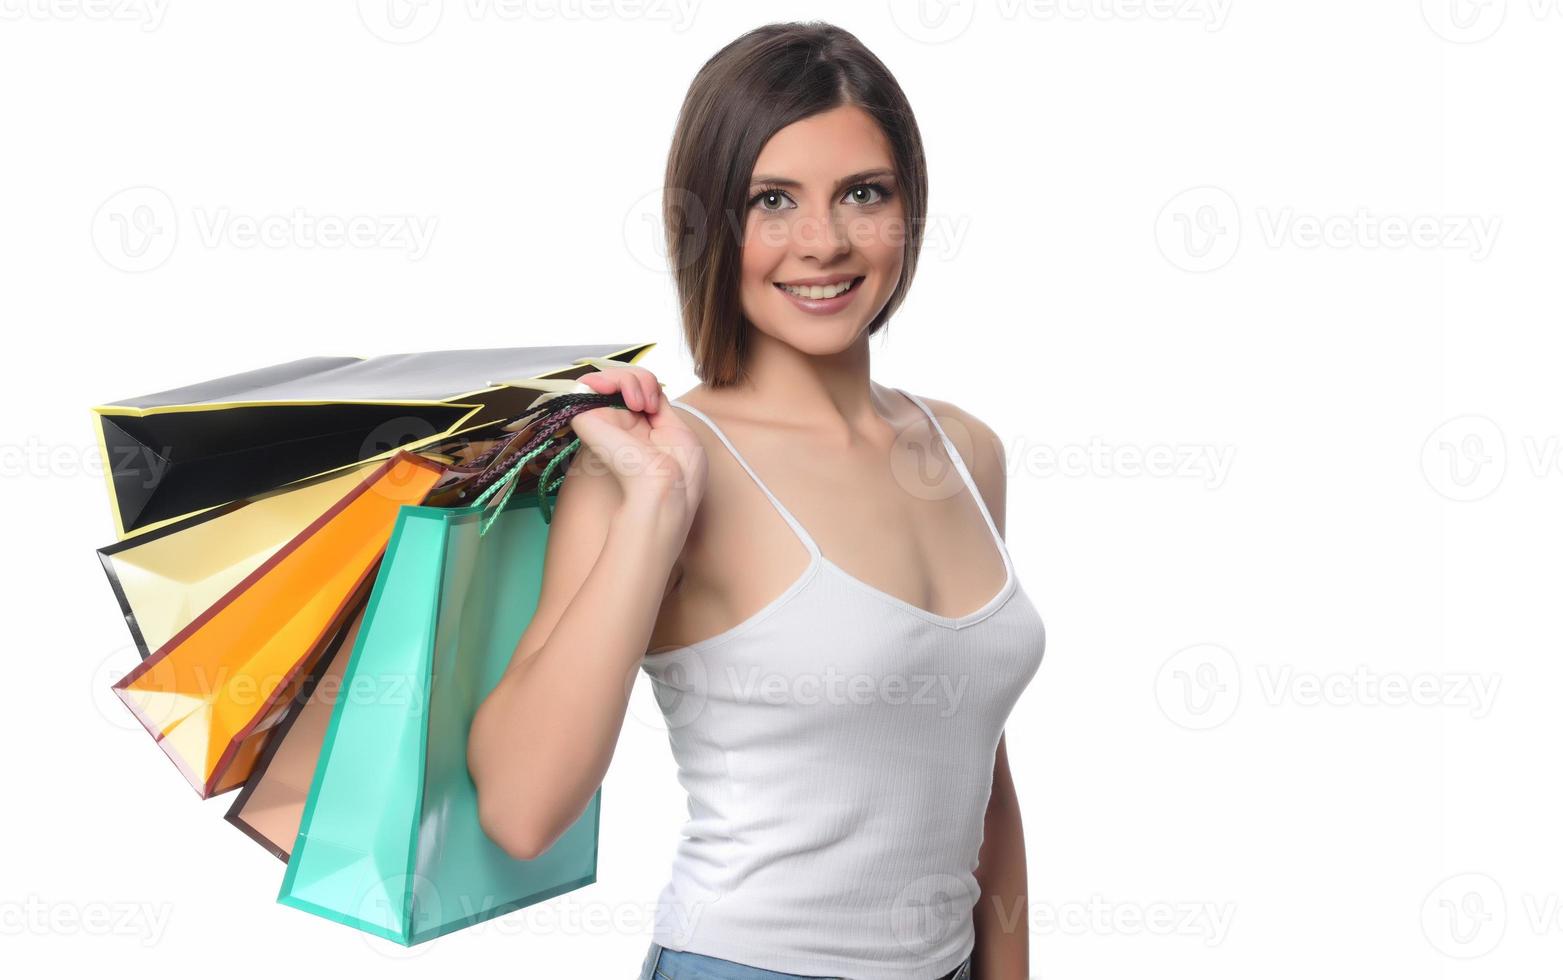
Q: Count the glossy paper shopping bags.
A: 5